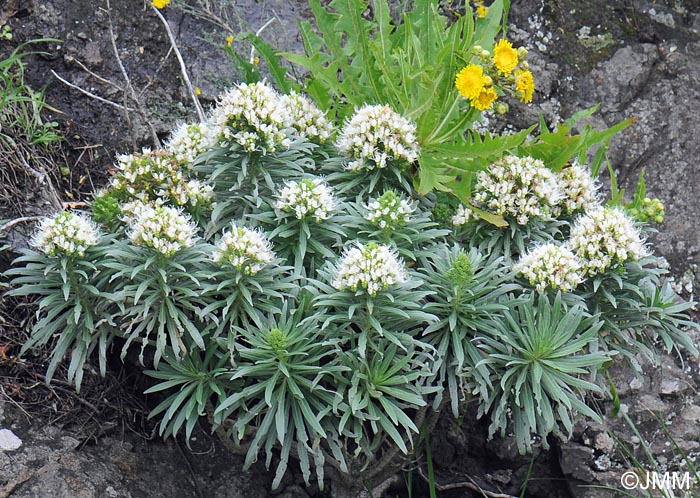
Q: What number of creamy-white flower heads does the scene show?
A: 15